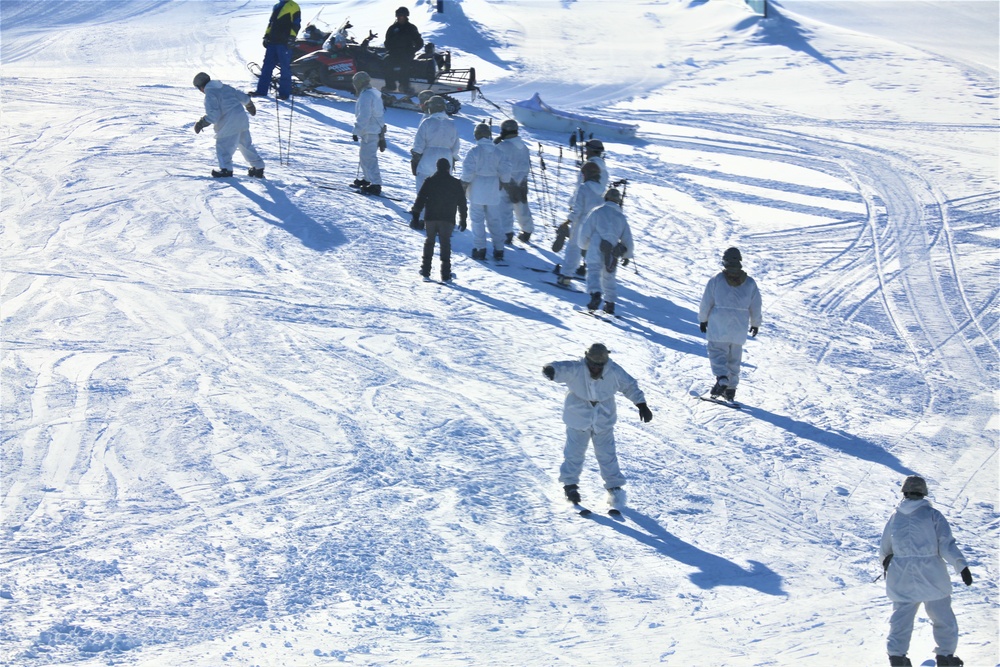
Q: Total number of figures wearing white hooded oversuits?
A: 12